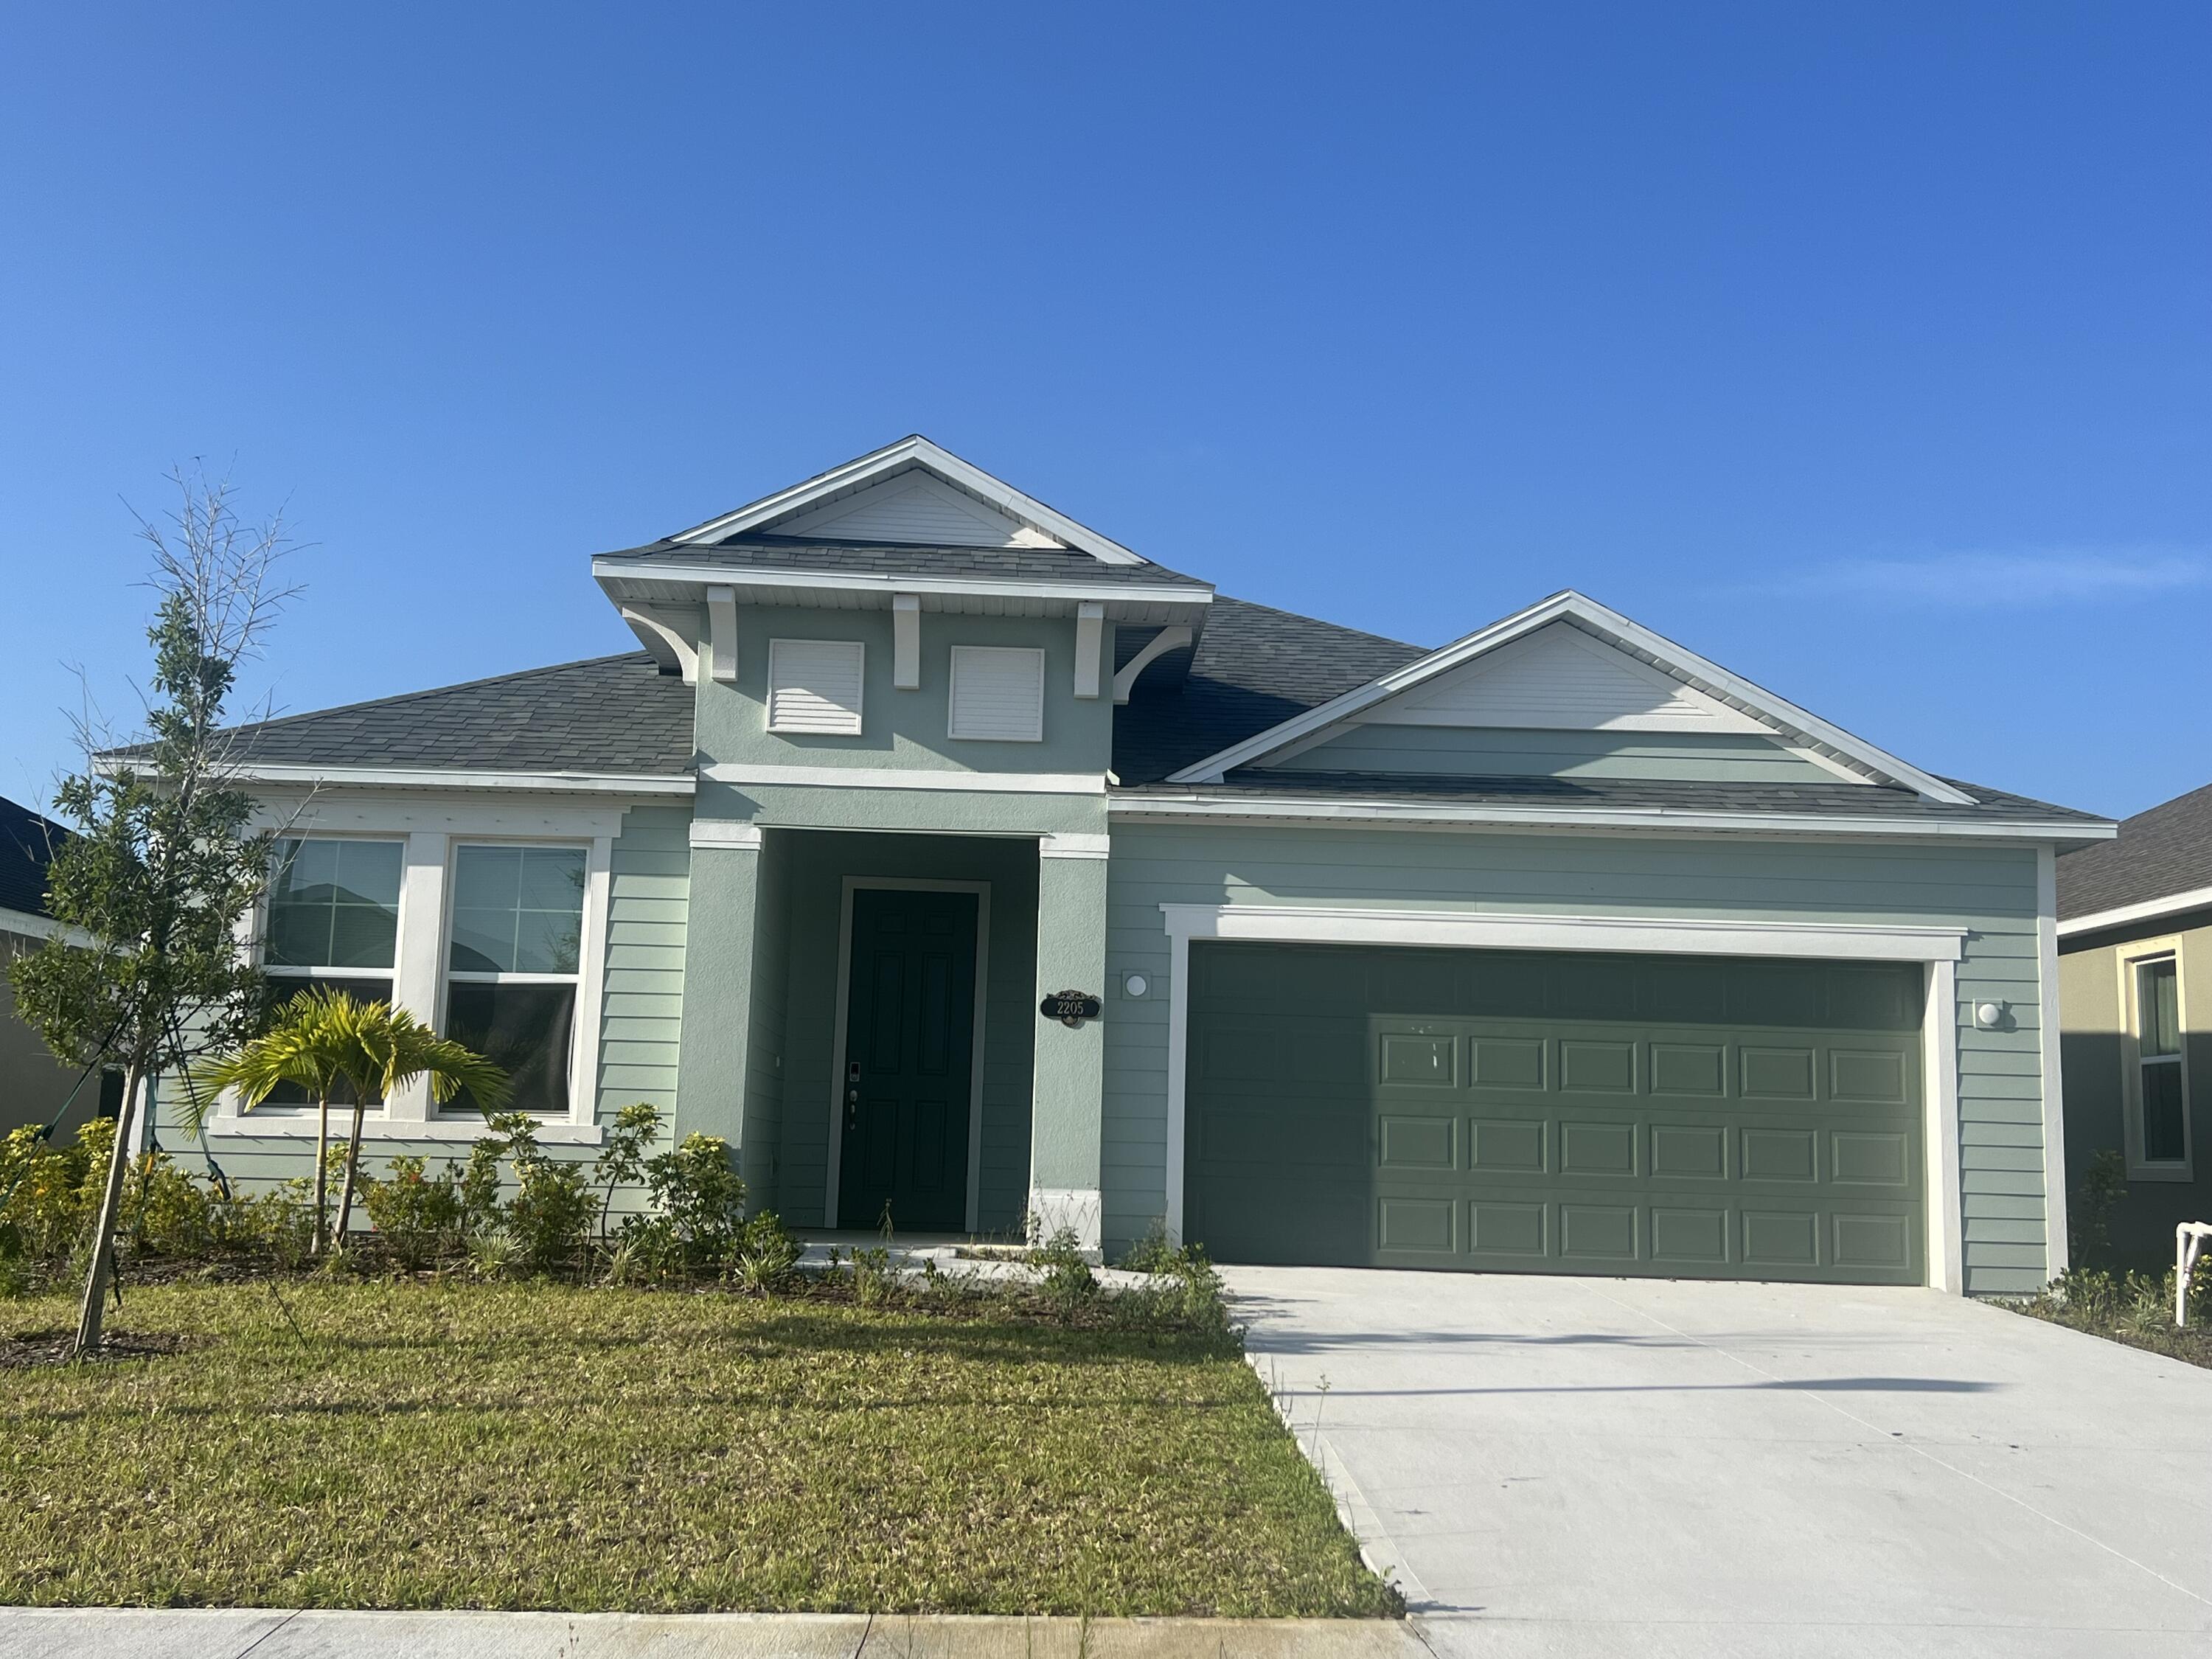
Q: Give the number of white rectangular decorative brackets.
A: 3